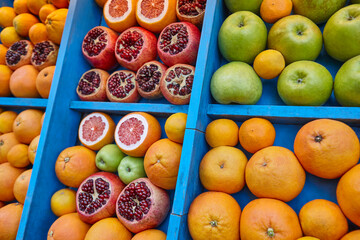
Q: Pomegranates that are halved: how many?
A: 12